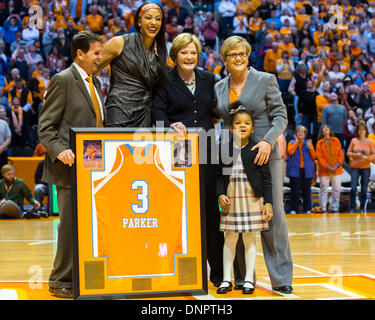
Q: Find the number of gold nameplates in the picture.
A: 3